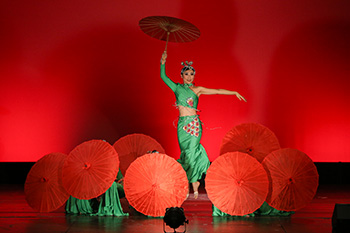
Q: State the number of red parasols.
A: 8